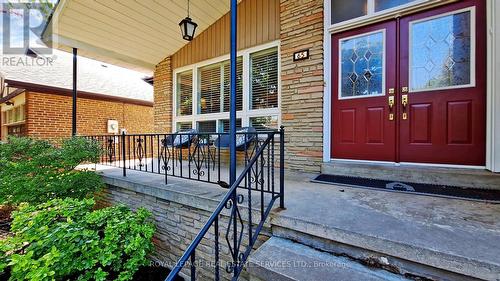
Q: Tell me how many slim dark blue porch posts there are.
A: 2